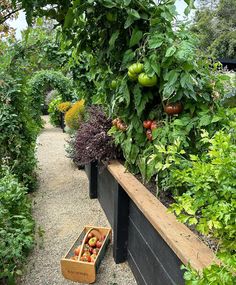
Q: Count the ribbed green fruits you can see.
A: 2